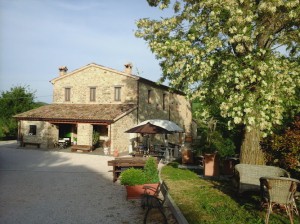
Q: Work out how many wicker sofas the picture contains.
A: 1